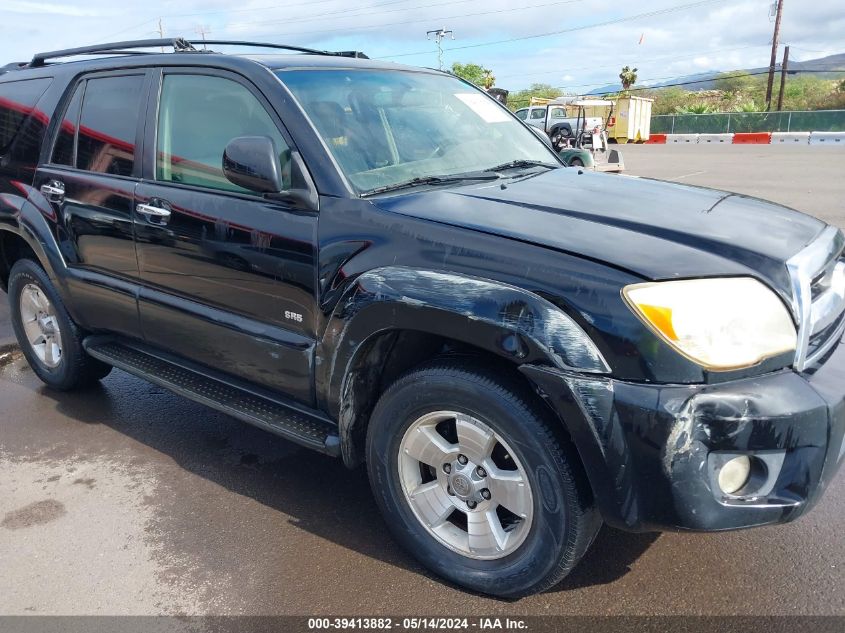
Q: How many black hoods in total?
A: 1